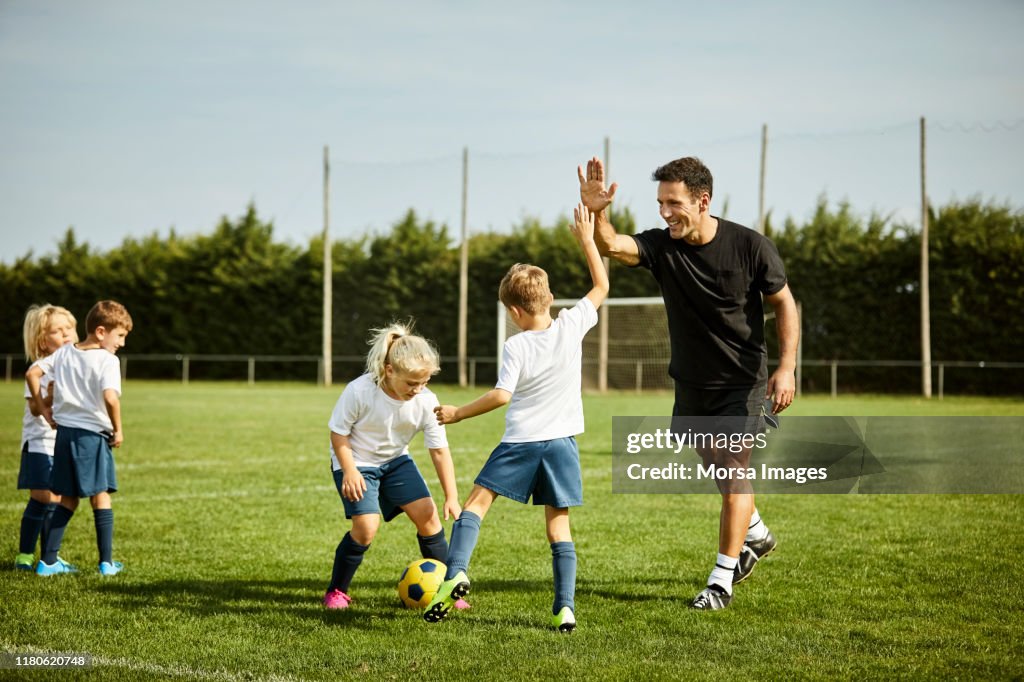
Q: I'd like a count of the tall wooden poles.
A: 5